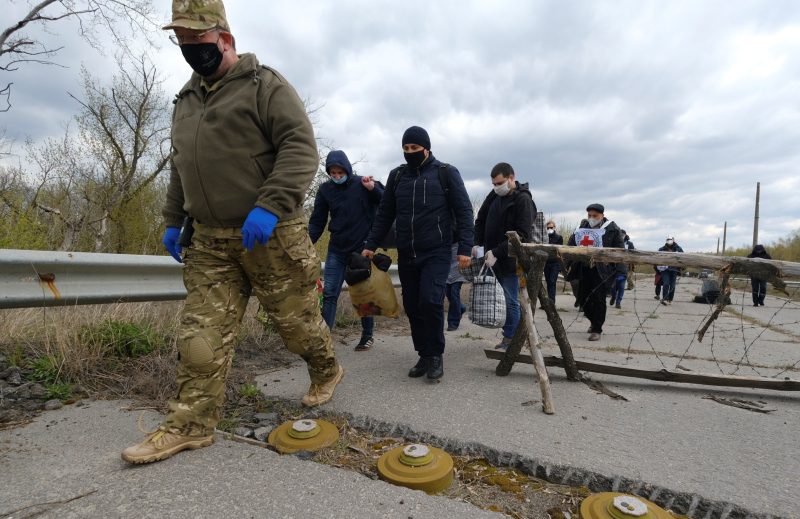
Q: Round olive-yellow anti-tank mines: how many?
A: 3